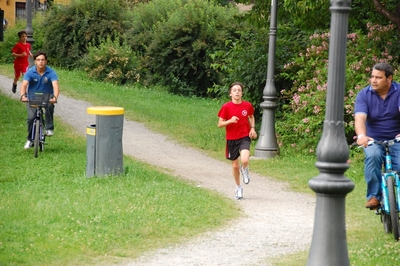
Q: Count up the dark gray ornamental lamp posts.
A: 3